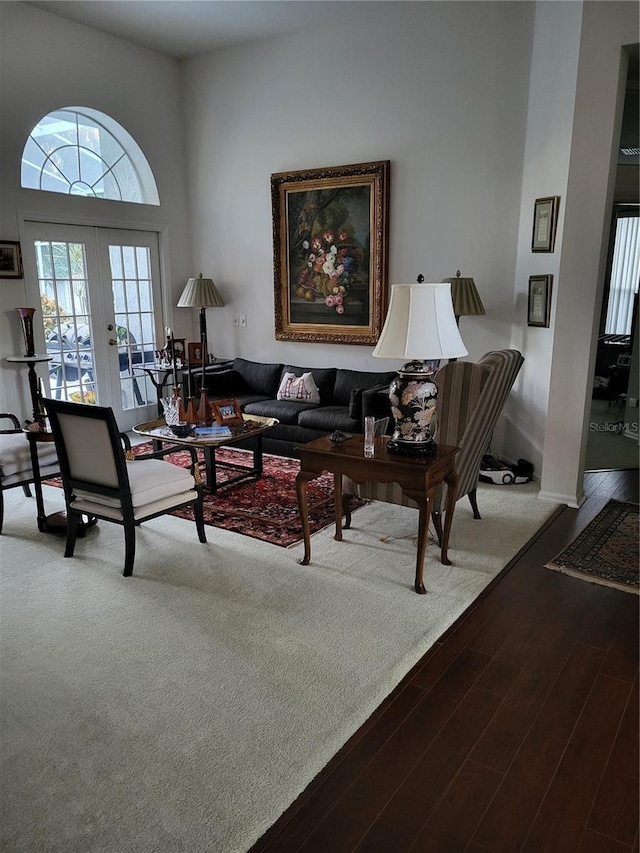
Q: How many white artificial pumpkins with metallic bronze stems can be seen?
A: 0